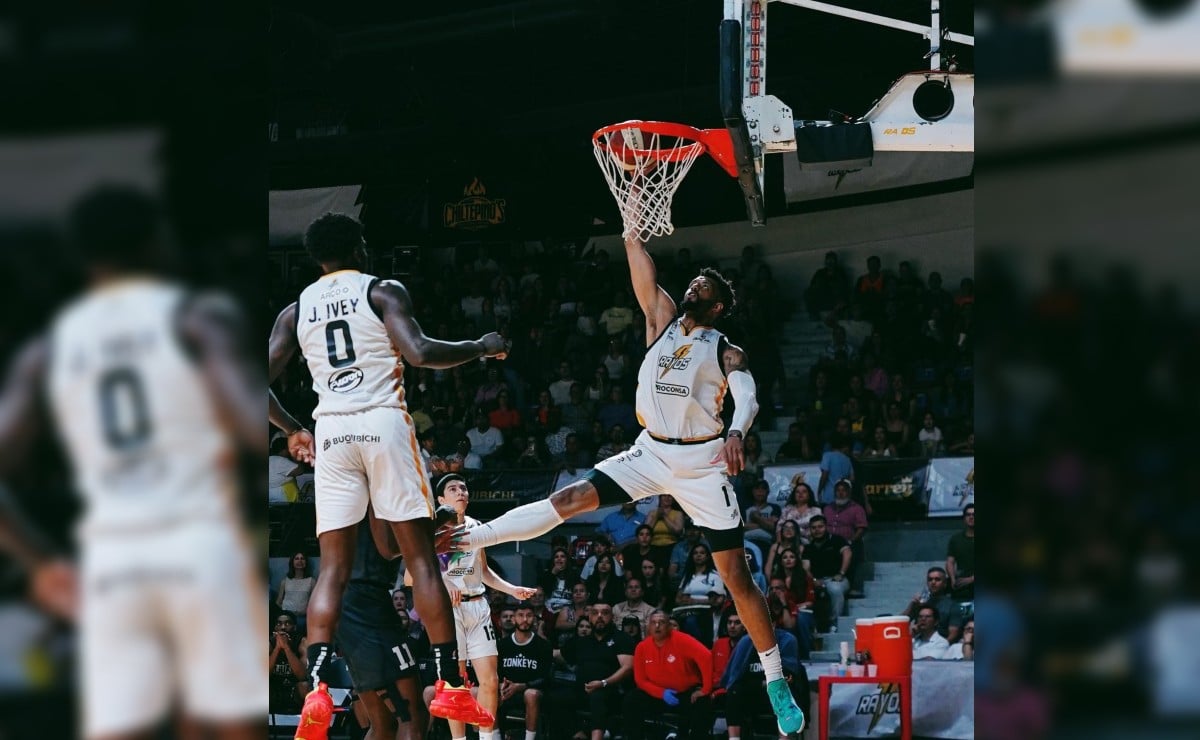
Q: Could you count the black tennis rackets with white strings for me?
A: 0